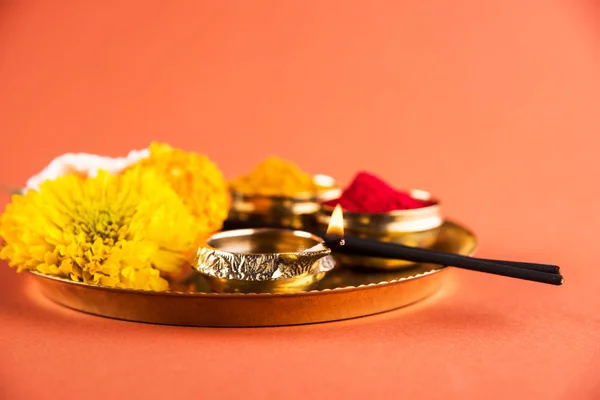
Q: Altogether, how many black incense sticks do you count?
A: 2